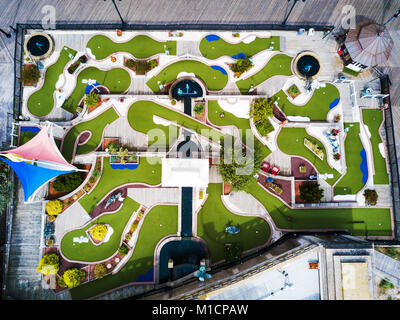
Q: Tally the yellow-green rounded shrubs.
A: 4